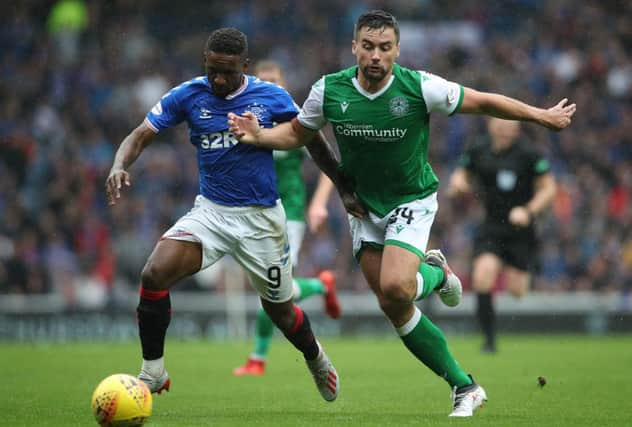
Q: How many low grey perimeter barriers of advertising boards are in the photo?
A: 1